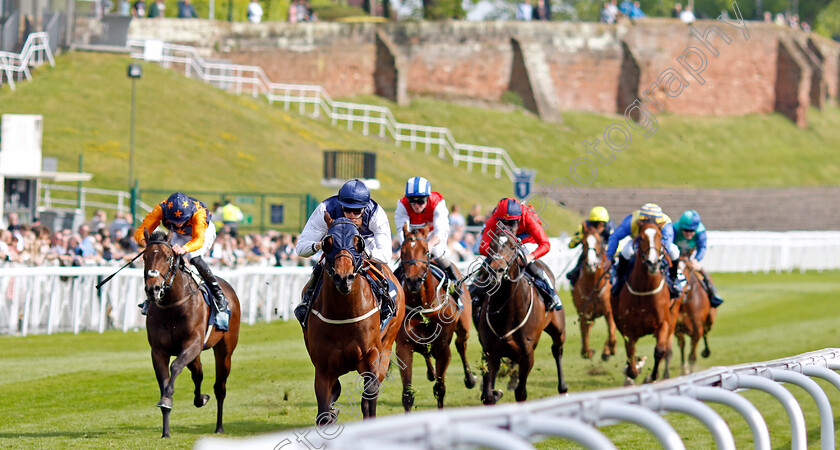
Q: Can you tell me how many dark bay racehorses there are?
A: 2